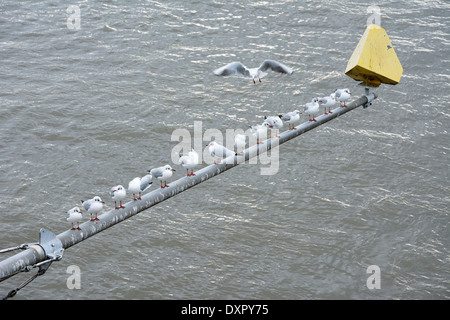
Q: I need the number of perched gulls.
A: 14